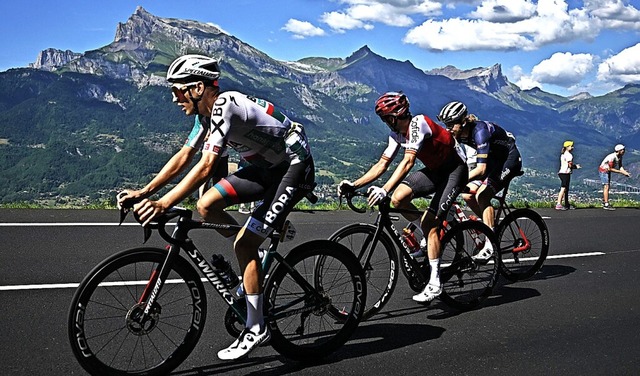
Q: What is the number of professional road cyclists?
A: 3